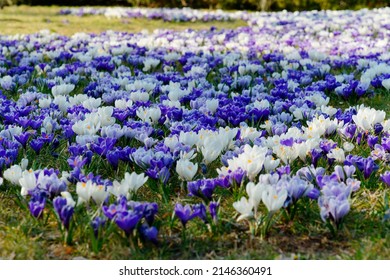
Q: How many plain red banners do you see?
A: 0